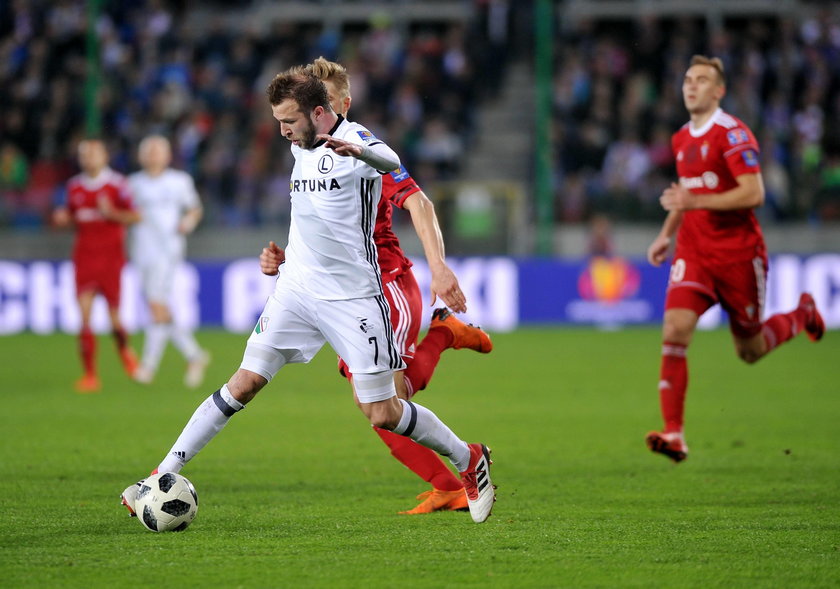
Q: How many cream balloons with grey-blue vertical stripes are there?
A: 0